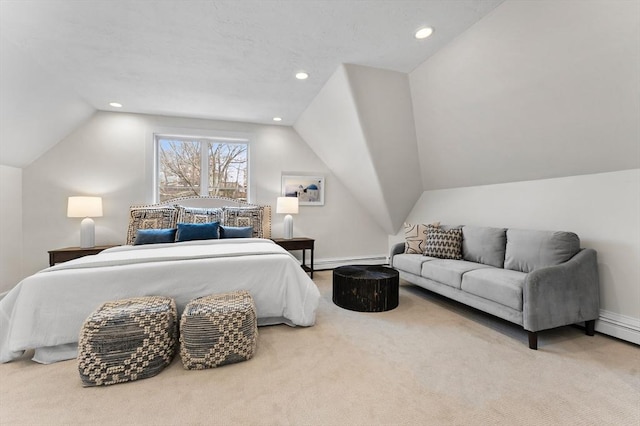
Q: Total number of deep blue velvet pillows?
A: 3